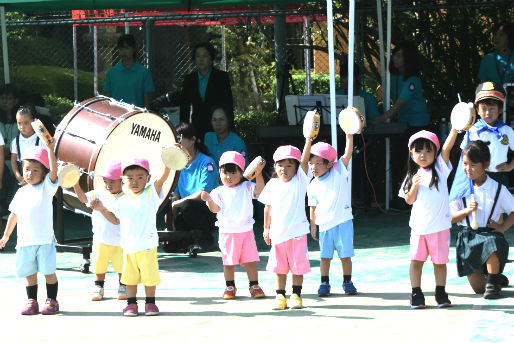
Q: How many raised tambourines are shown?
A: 7